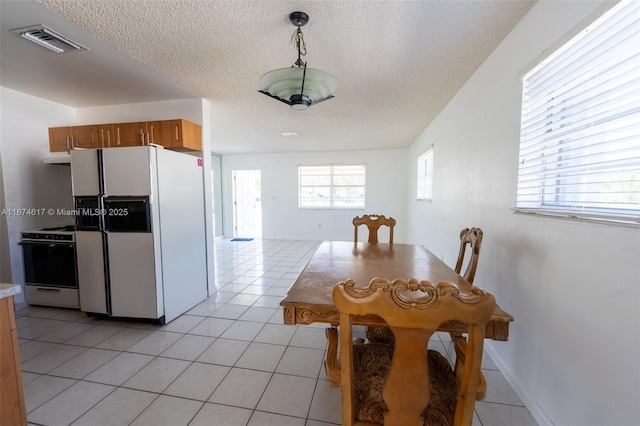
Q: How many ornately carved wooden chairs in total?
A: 3